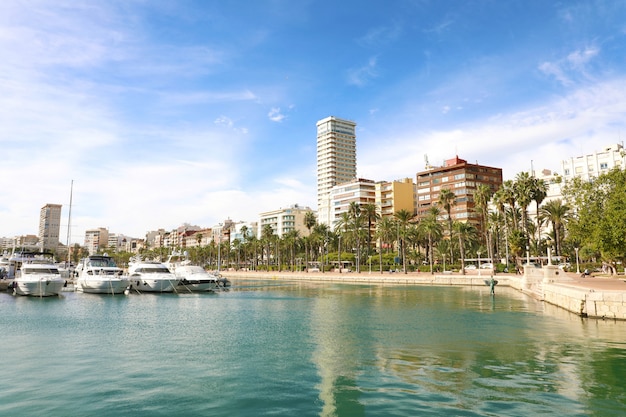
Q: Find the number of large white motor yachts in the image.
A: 4